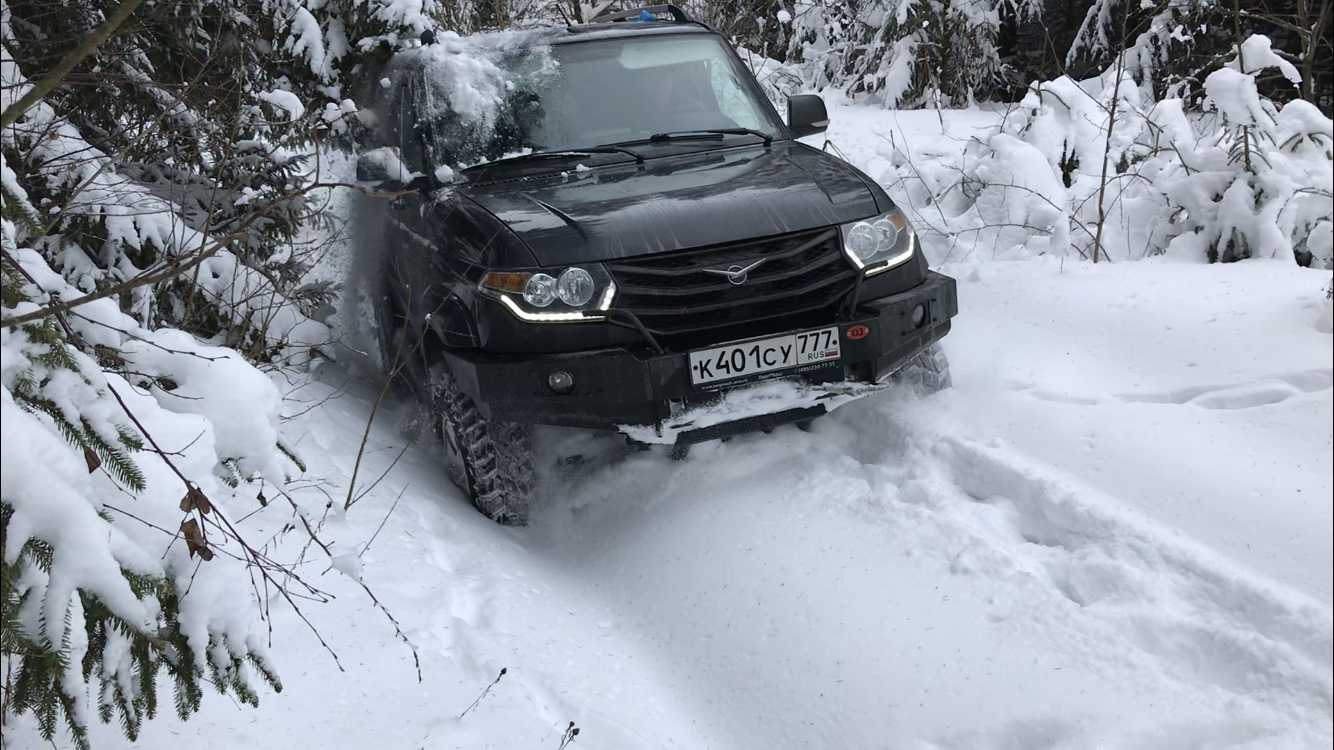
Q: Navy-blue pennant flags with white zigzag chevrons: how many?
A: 0